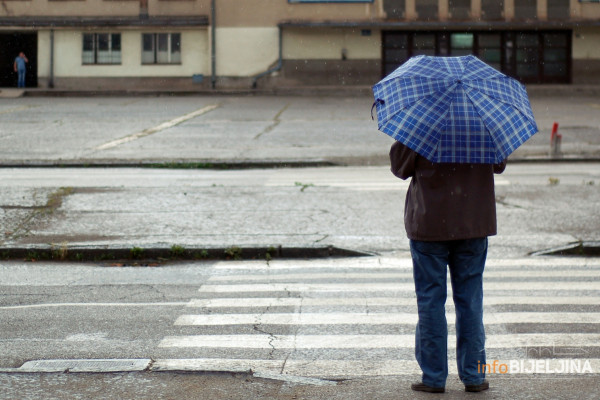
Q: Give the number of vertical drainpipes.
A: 3